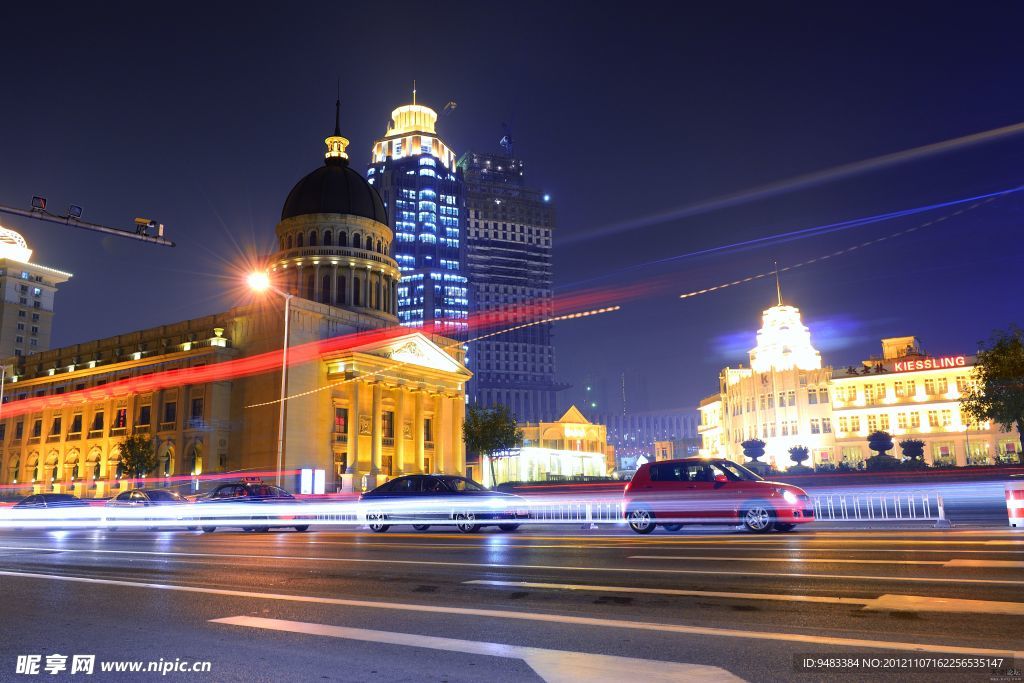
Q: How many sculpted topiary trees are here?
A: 4